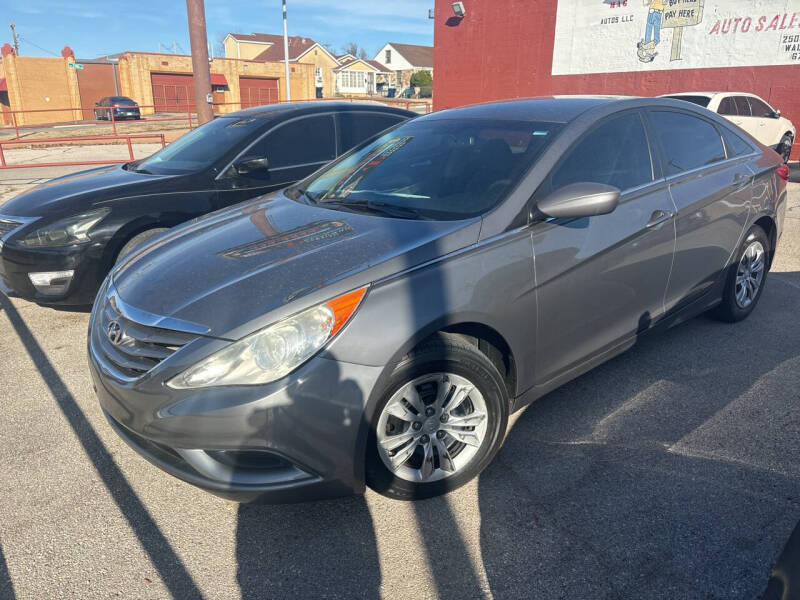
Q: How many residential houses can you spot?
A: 3